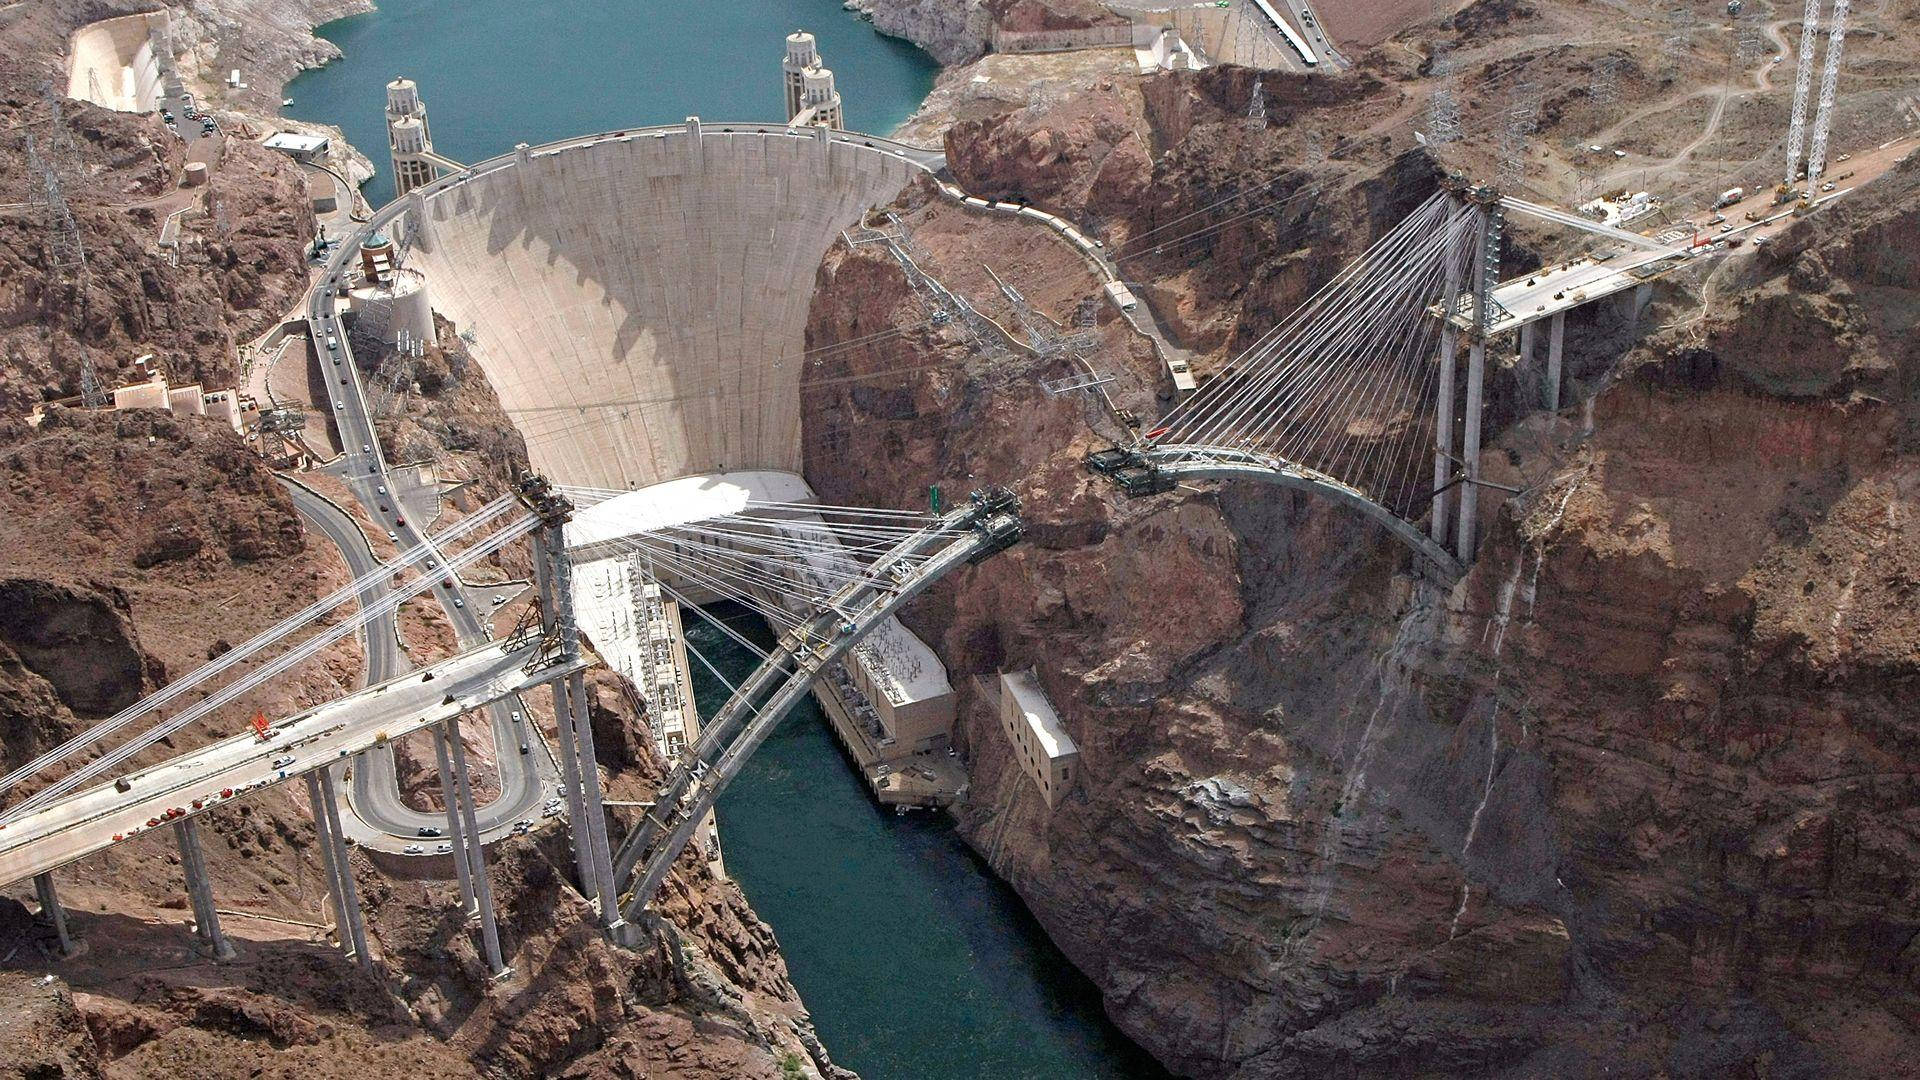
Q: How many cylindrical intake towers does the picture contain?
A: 4